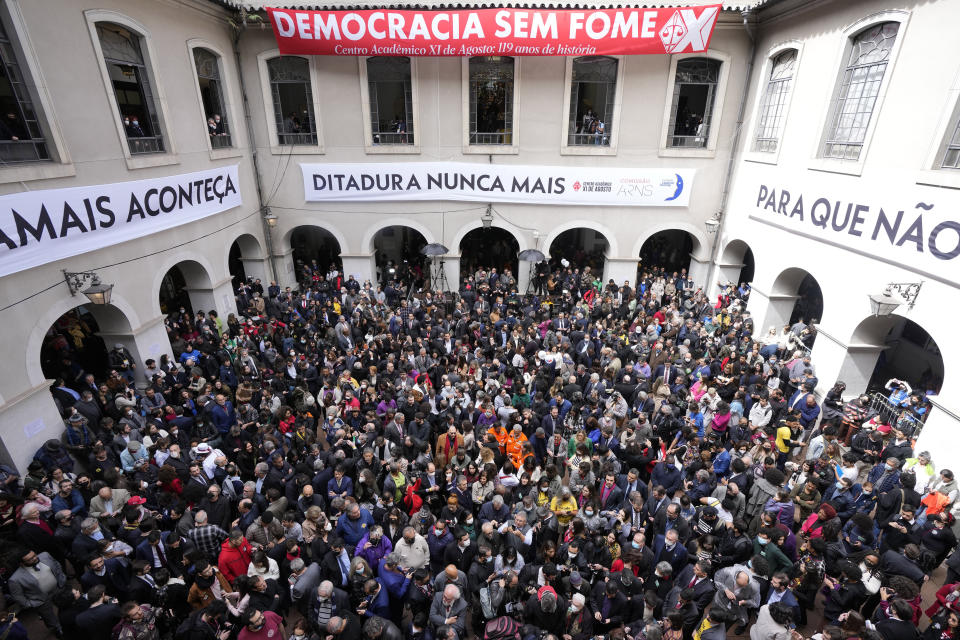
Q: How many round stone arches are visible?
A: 11